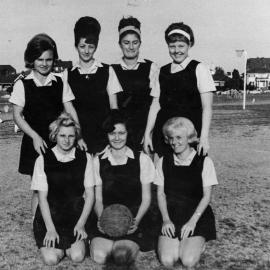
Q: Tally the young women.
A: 7